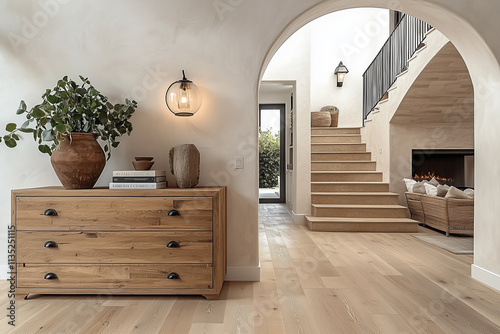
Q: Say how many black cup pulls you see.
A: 6